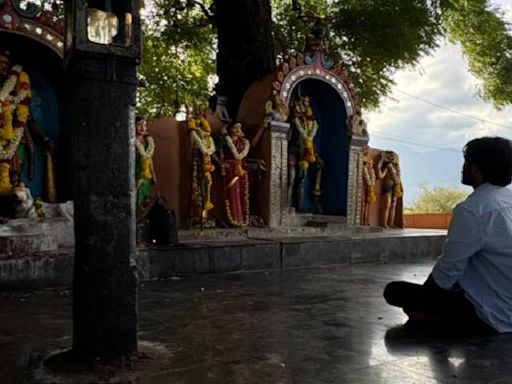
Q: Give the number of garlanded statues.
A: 7